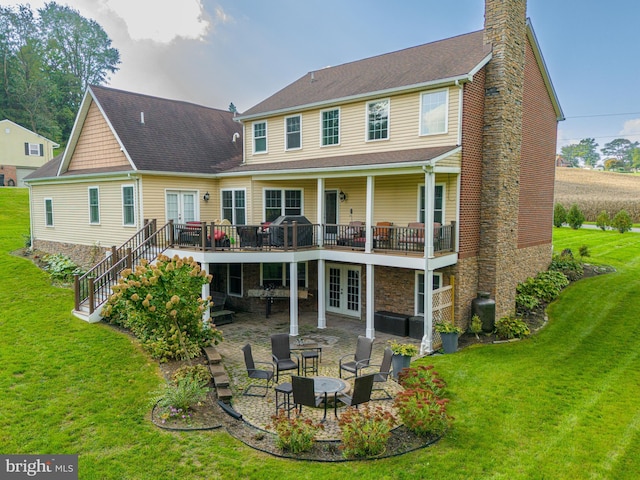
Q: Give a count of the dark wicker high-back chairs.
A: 6